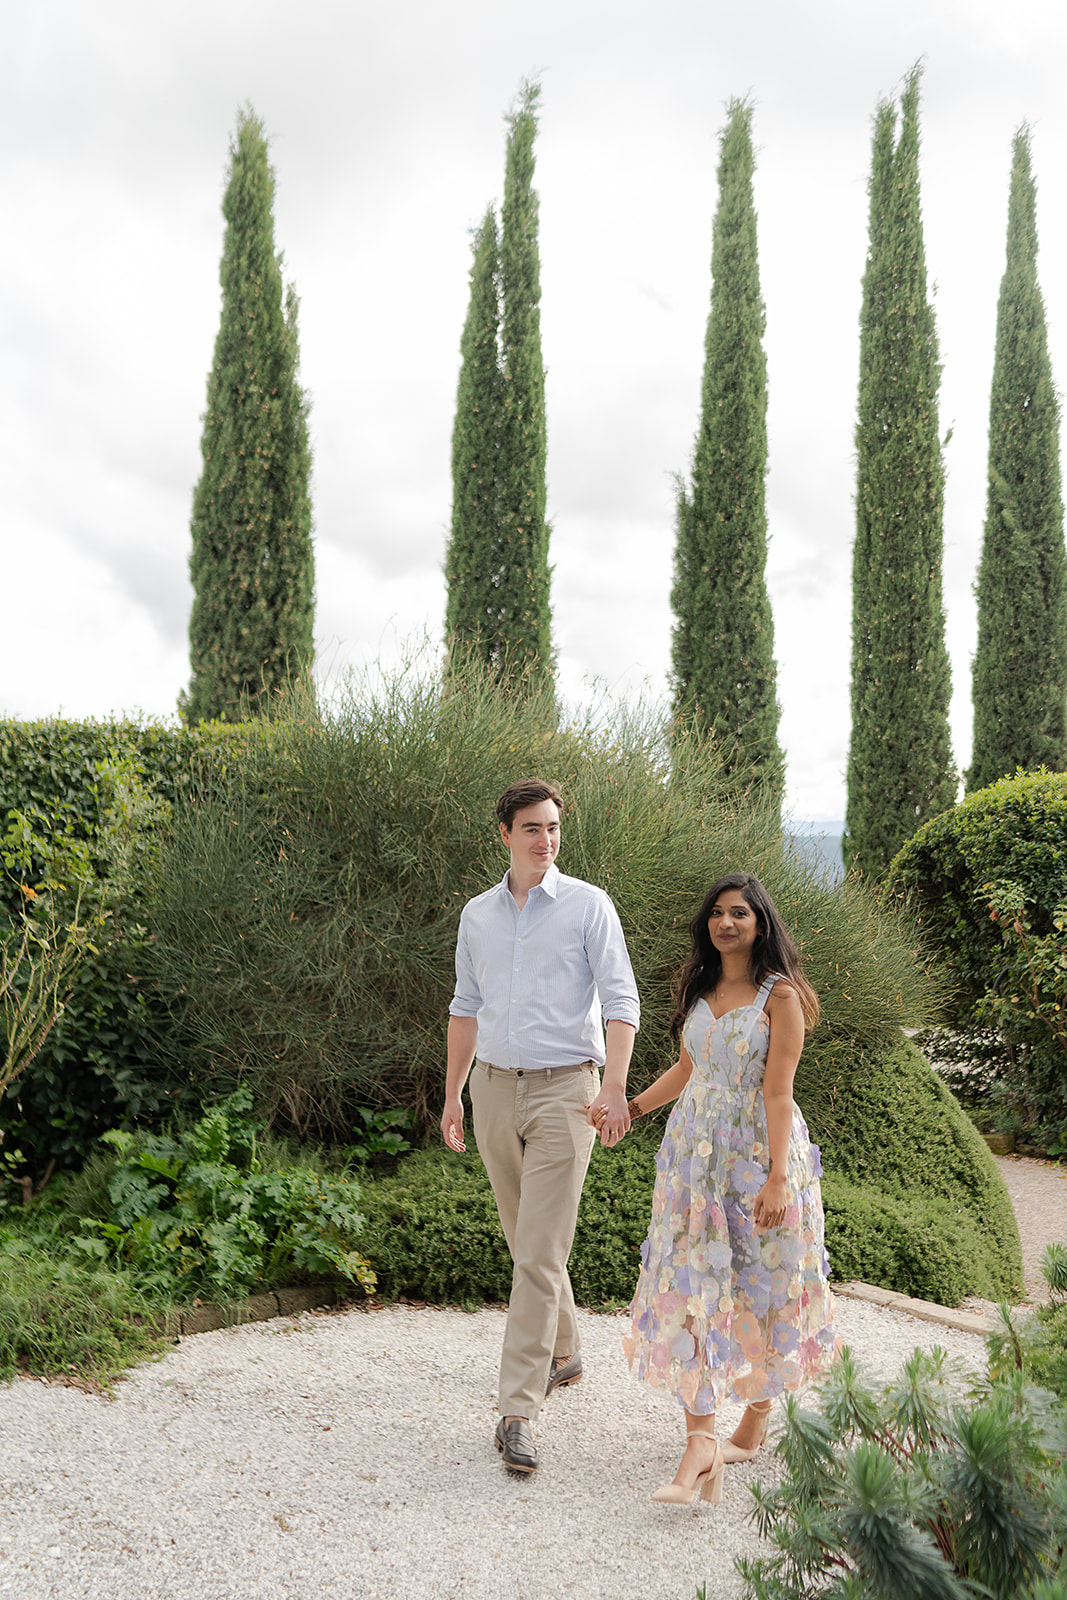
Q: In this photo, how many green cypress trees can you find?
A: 5